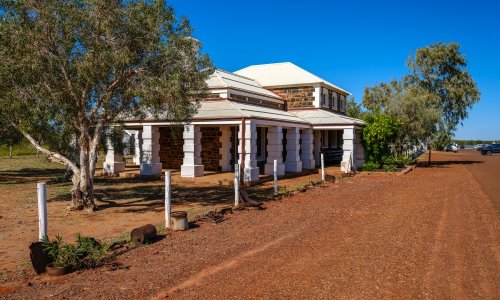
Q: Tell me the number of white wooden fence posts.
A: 5